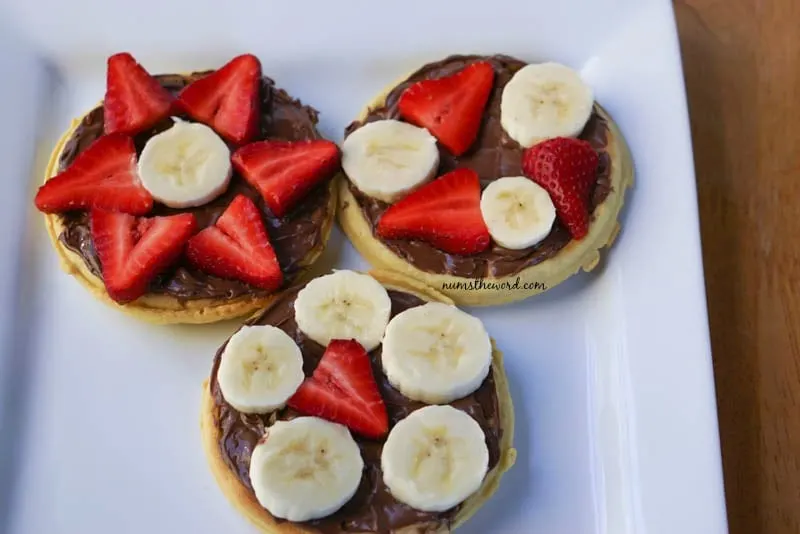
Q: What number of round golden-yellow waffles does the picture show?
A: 3